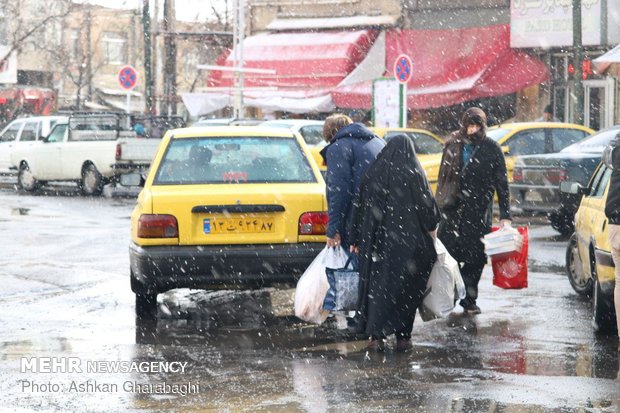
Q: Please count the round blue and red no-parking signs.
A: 2